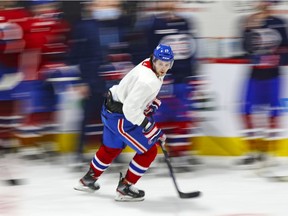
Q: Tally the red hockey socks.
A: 2